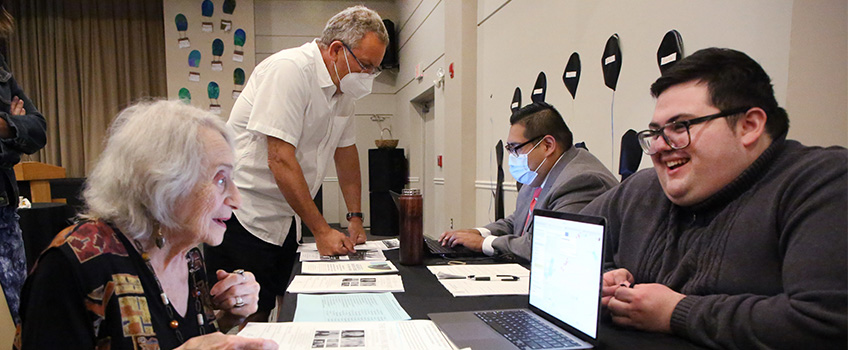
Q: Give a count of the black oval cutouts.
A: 5